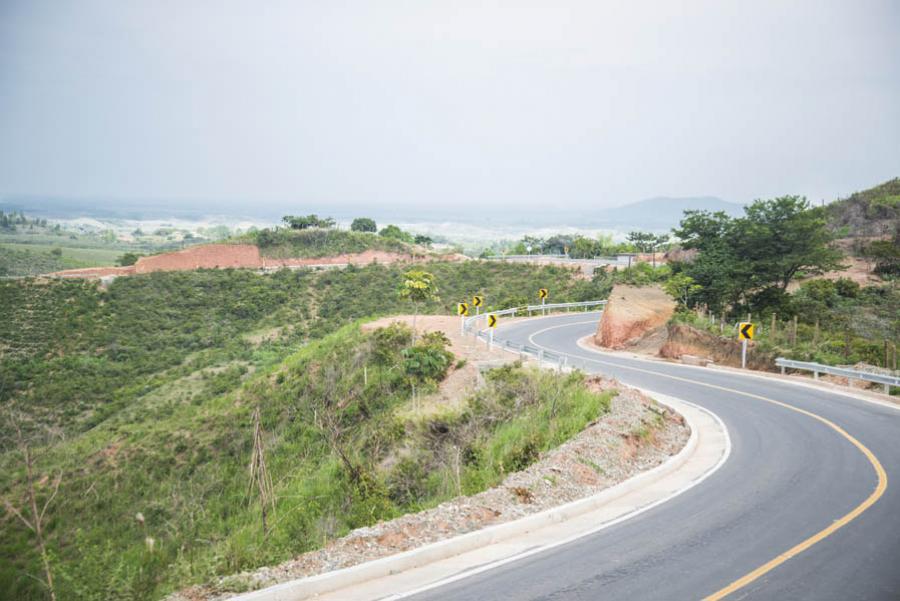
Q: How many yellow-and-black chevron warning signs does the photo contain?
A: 5